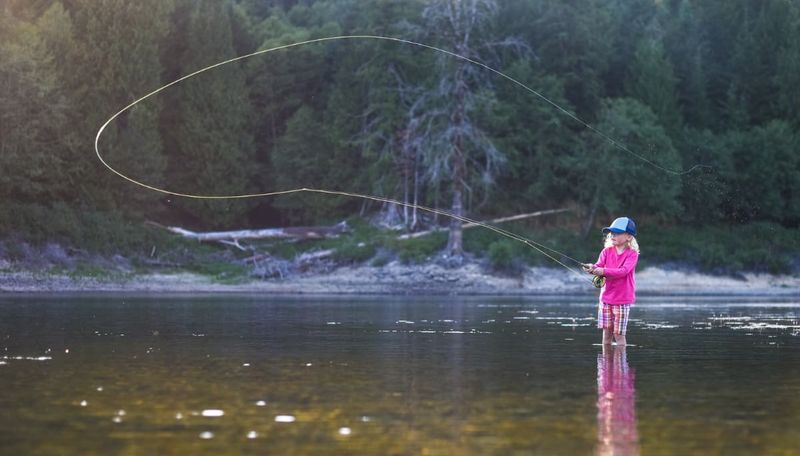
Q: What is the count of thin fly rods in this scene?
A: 1